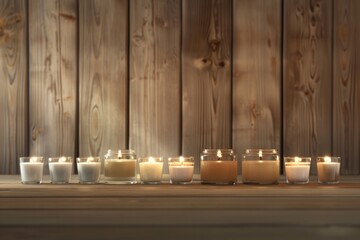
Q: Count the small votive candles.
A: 7